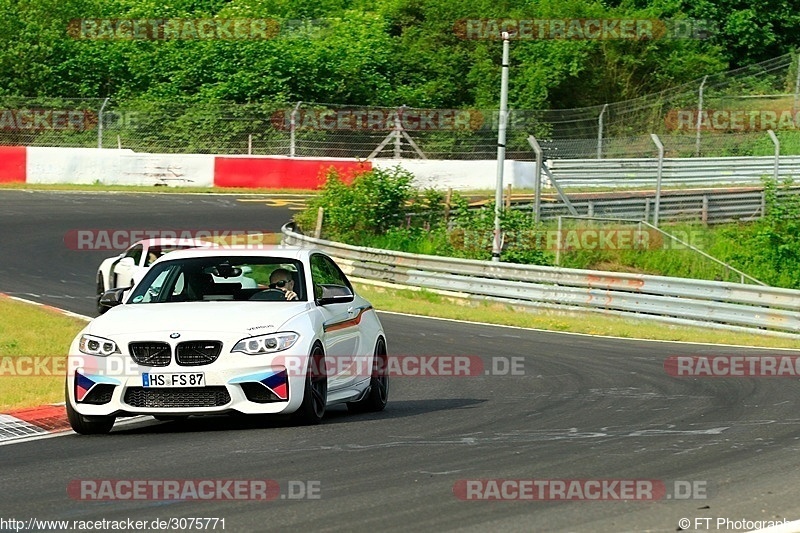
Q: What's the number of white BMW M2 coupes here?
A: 1